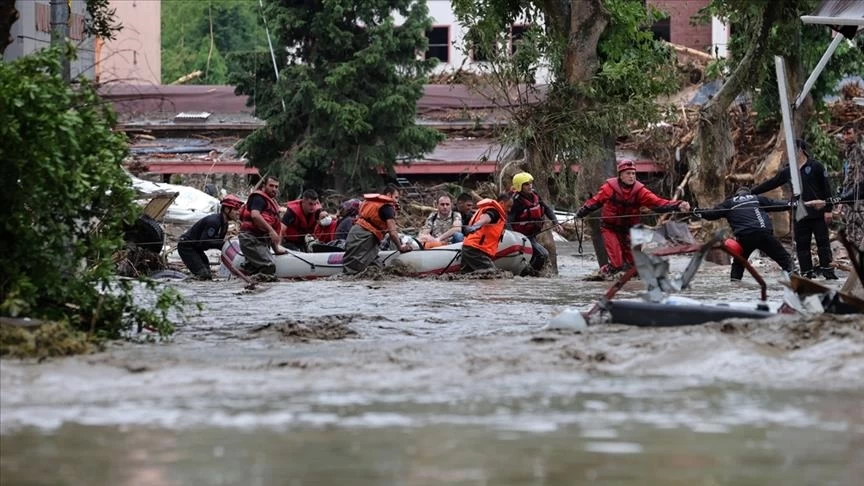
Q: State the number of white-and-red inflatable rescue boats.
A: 1